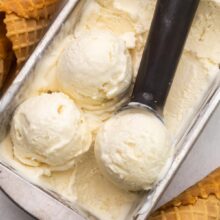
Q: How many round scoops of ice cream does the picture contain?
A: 3